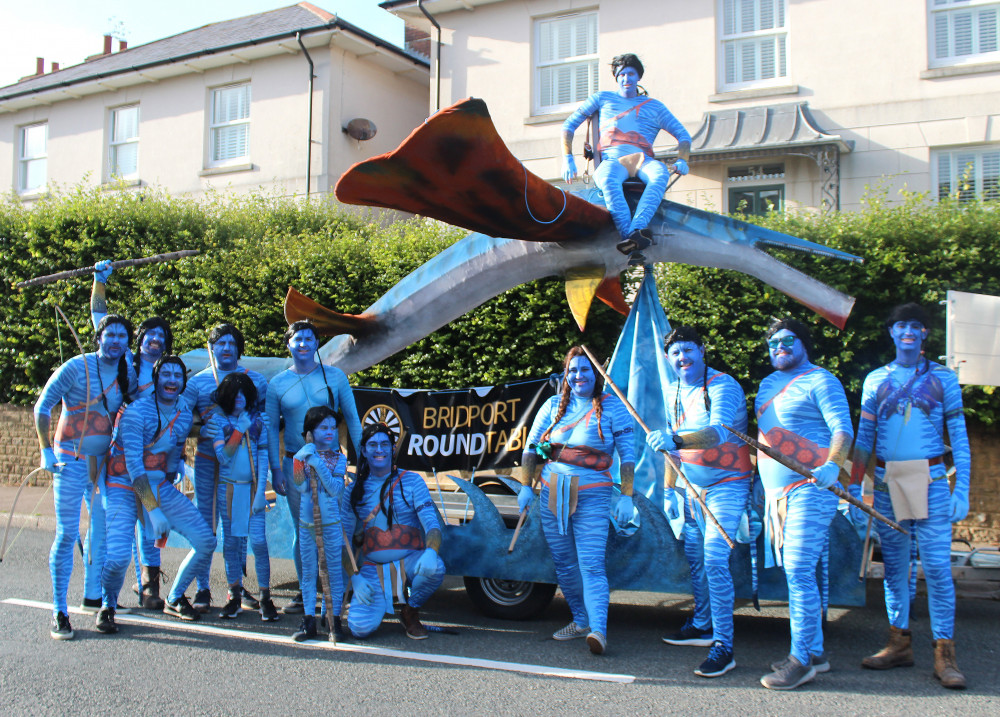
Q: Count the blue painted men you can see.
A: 10